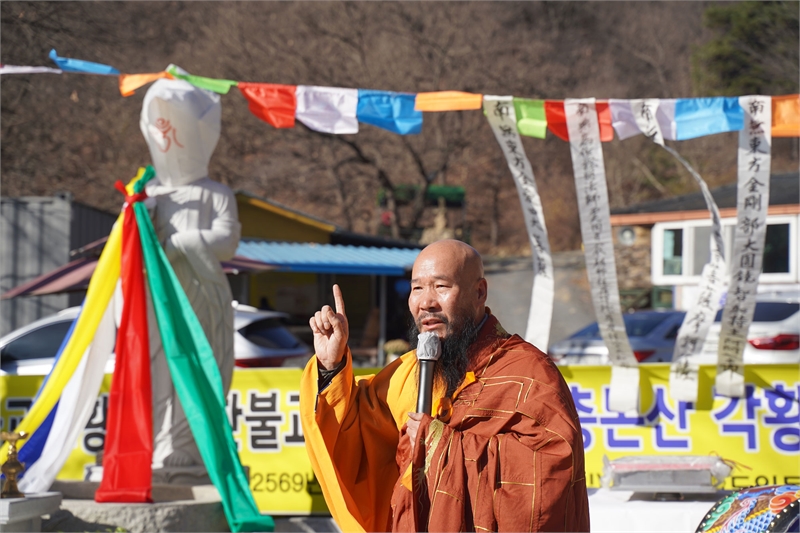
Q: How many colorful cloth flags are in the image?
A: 13